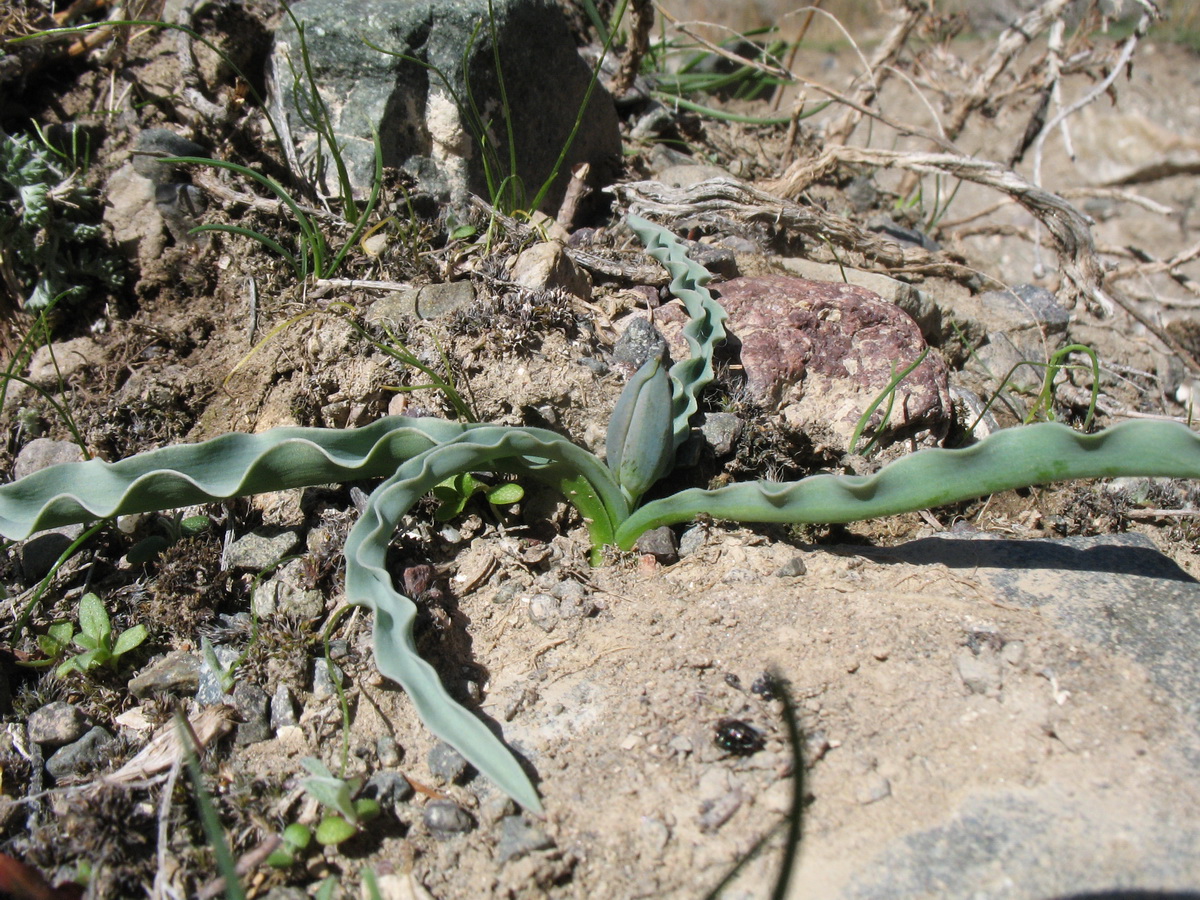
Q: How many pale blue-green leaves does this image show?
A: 4